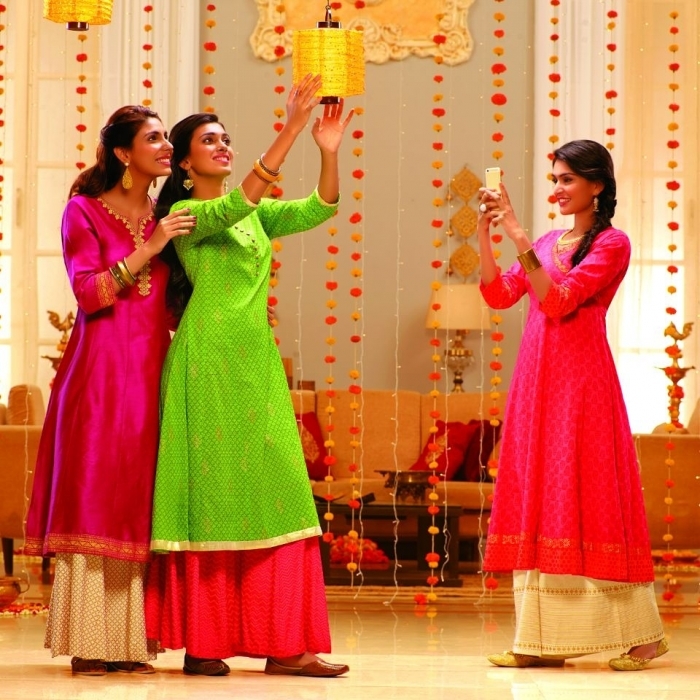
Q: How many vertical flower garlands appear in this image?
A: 12